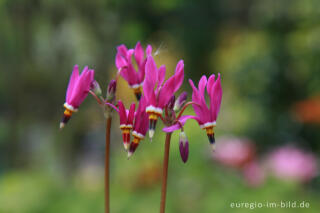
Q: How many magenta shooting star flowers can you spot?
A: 6